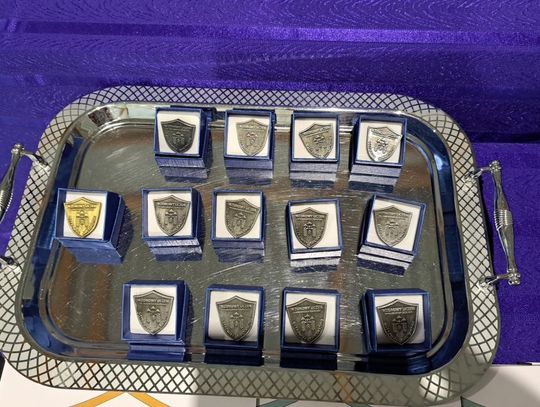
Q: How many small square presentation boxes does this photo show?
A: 13